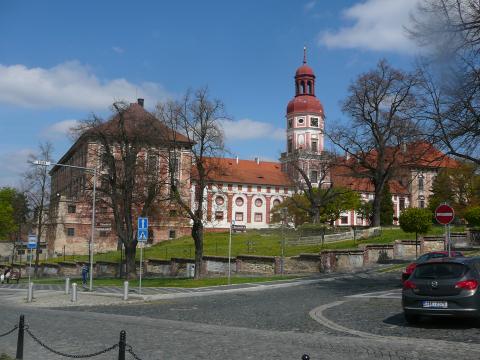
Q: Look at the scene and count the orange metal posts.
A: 0